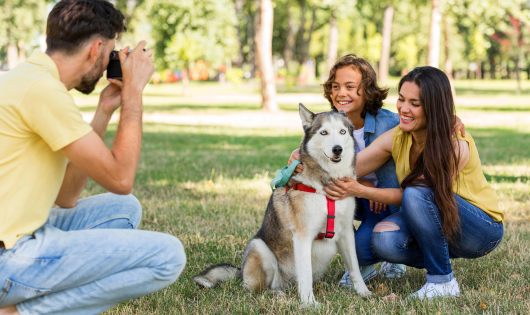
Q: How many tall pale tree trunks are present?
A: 4